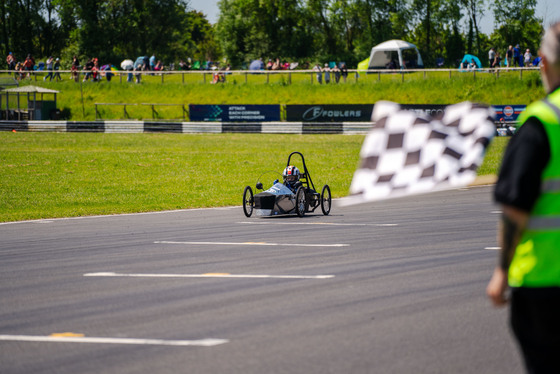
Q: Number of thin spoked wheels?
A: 3